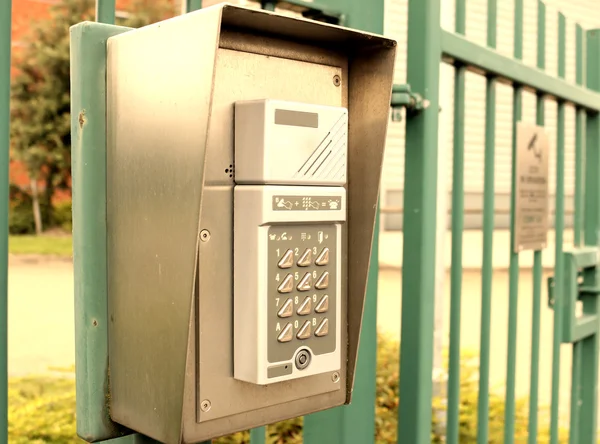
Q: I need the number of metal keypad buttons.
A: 12